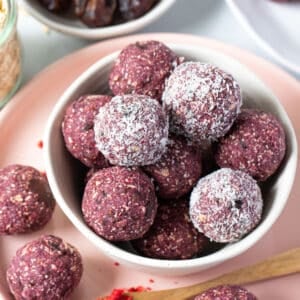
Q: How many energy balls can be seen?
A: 12